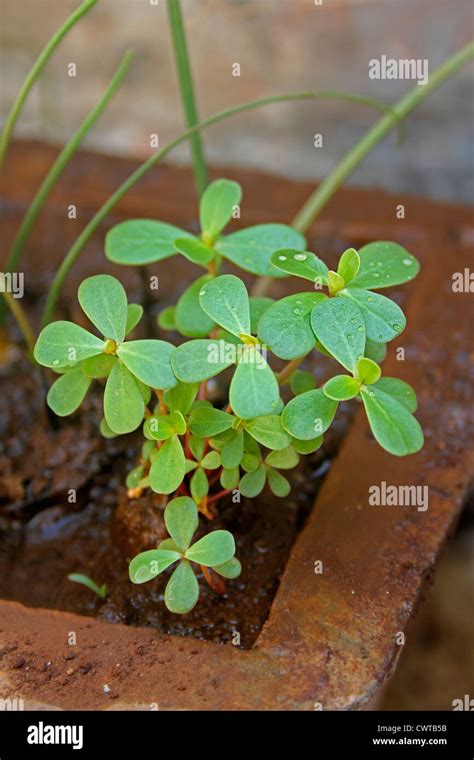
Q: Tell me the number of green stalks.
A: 5